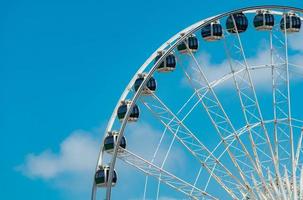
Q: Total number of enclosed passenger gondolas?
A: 10